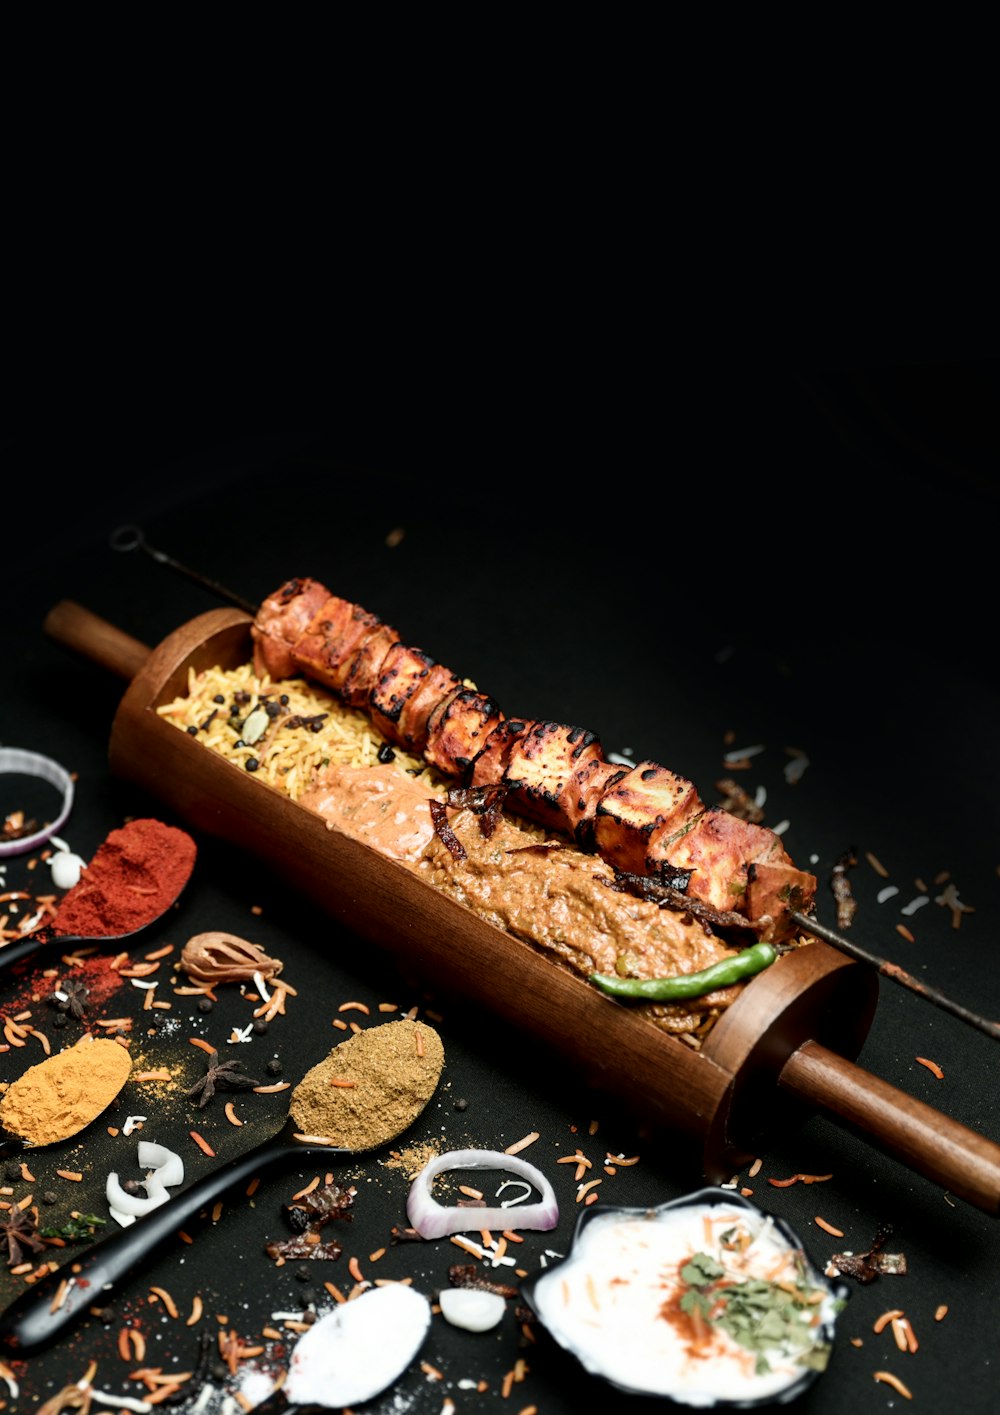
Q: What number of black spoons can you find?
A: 4